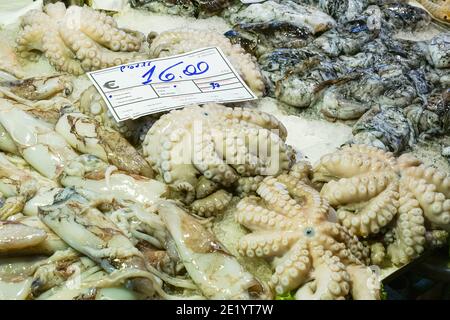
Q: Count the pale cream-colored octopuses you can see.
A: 5